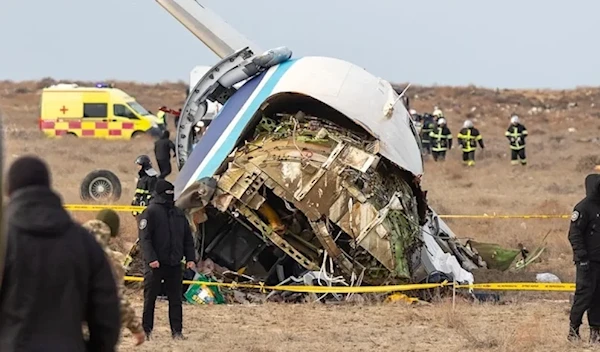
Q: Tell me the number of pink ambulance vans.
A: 0